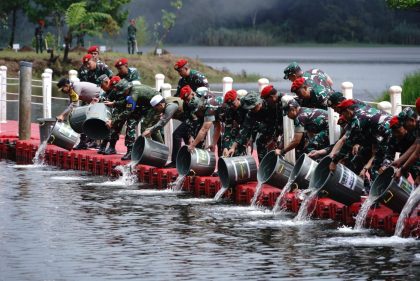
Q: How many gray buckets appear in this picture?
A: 11